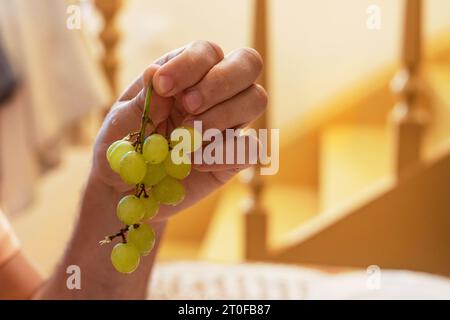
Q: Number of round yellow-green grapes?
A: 12